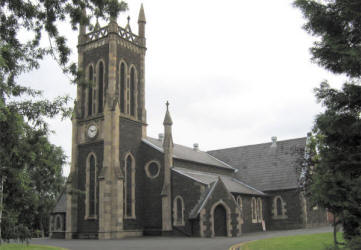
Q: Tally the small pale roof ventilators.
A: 3